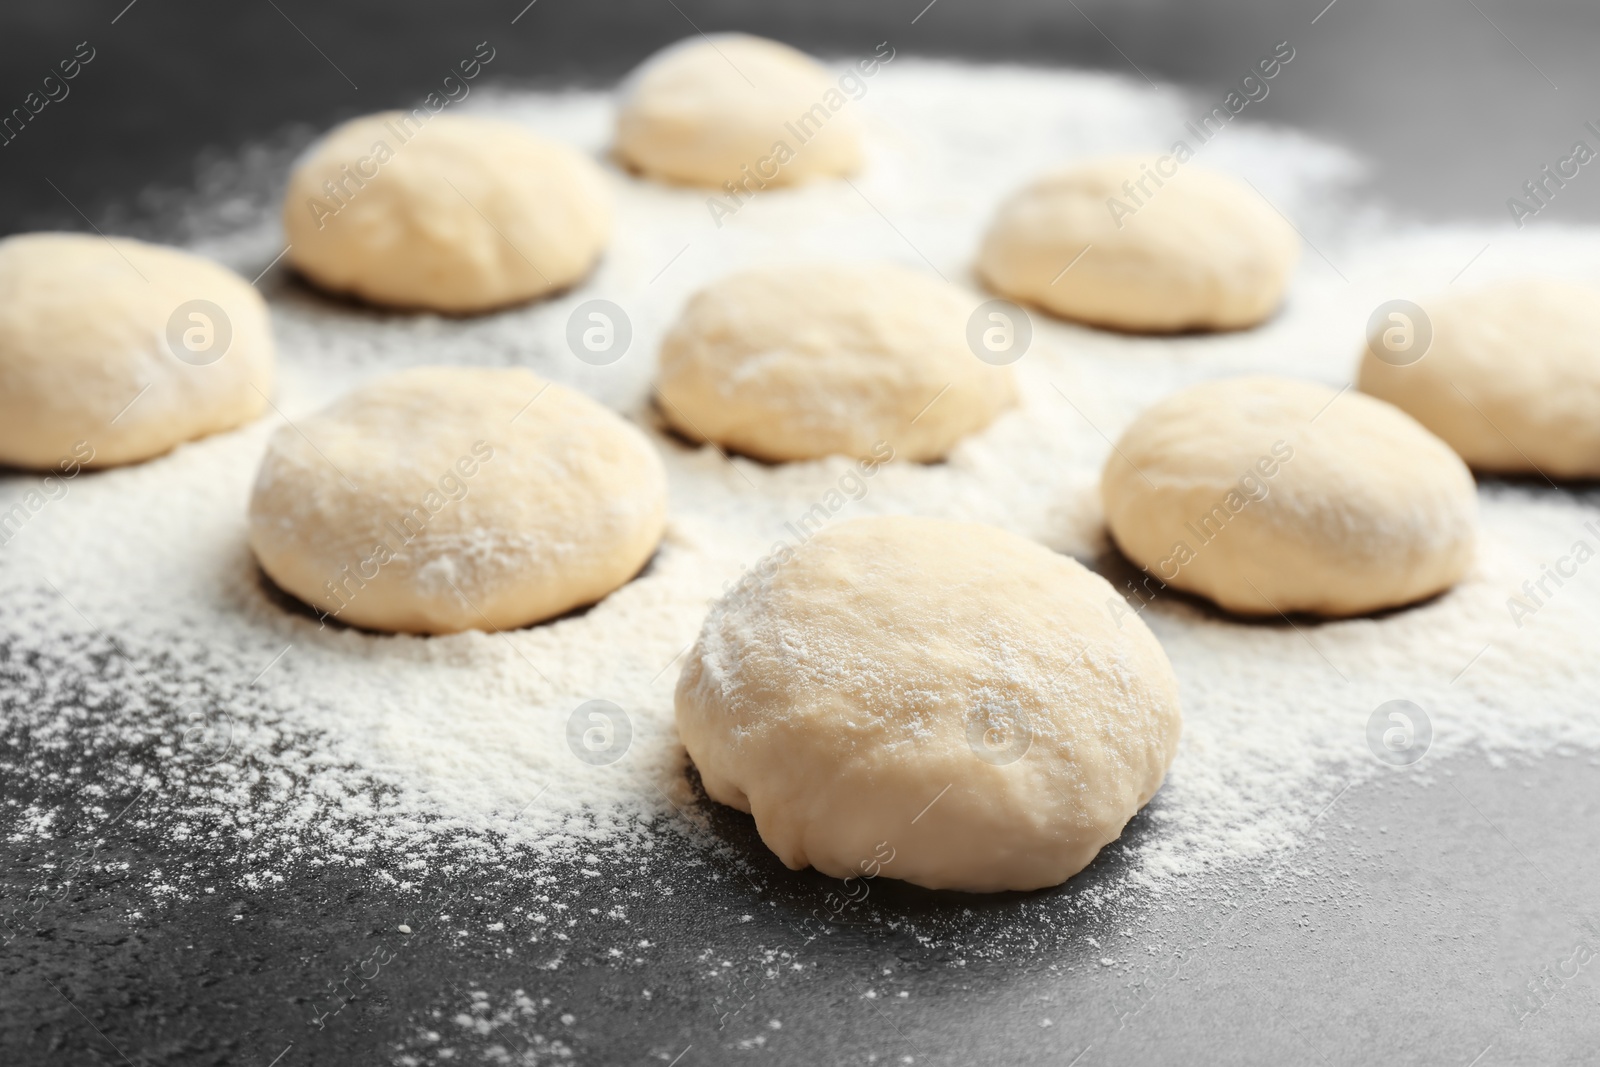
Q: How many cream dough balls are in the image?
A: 9